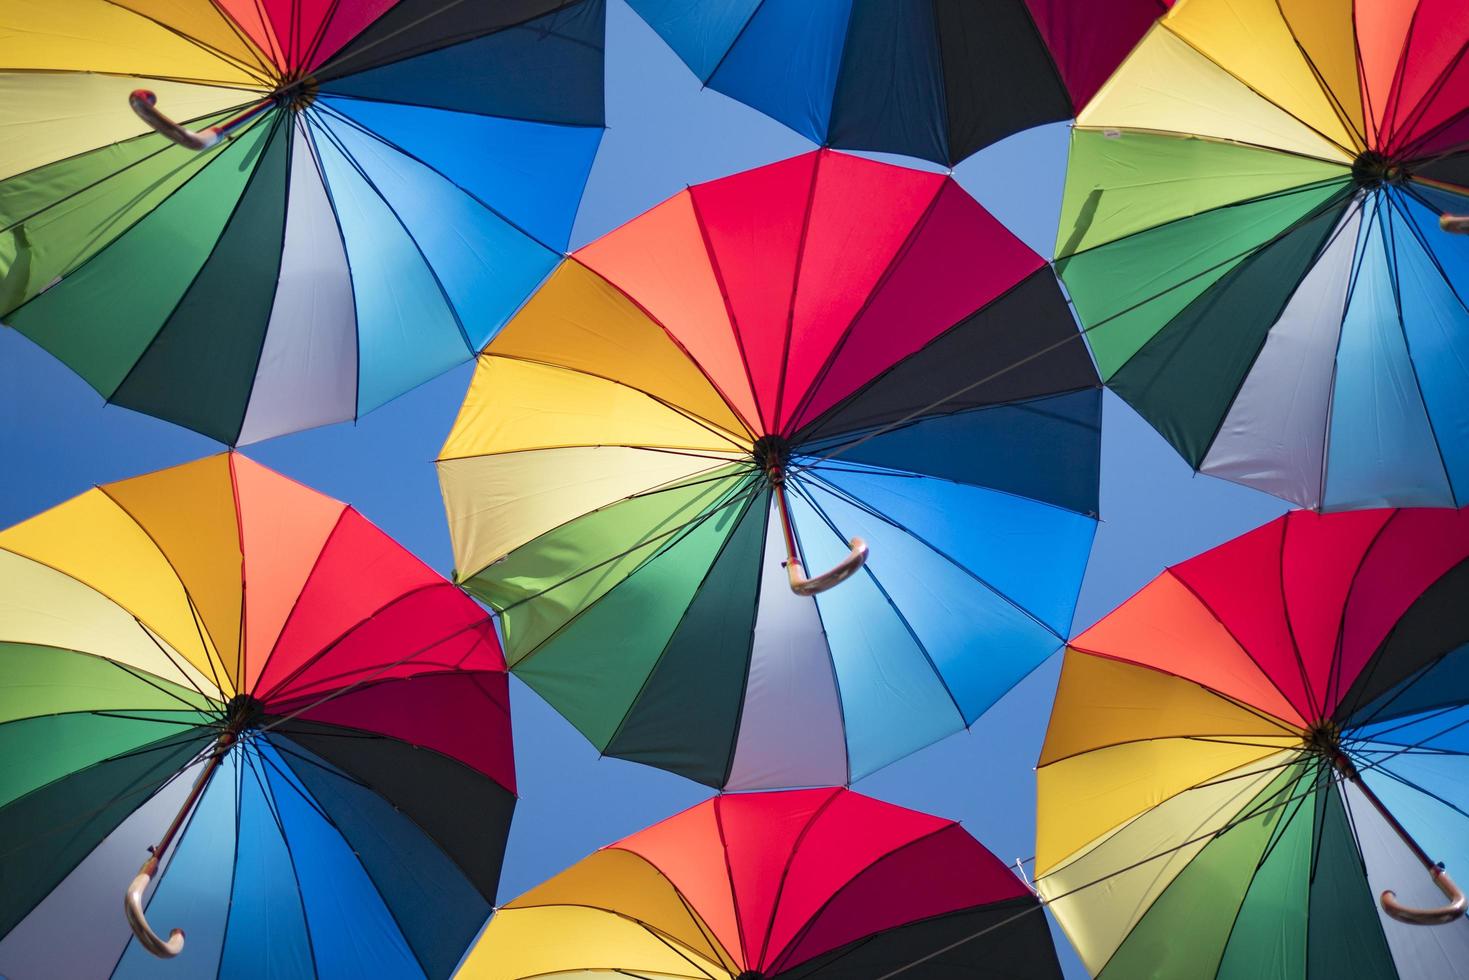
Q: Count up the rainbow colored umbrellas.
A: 7